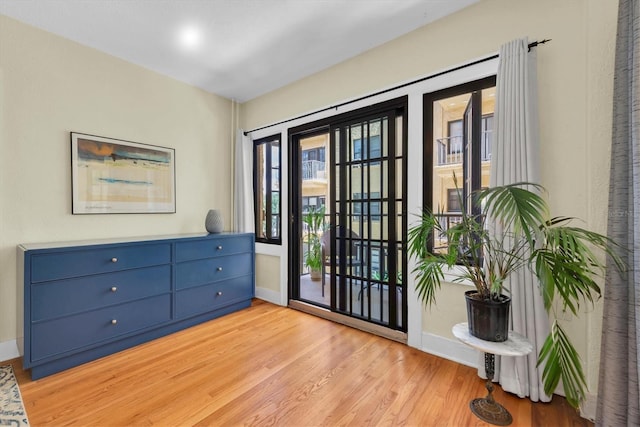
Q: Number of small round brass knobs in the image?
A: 6